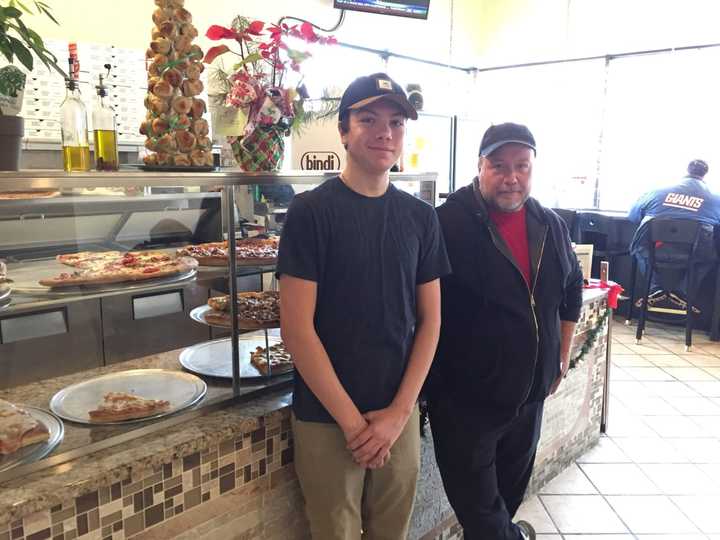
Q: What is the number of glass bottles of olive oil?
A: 2